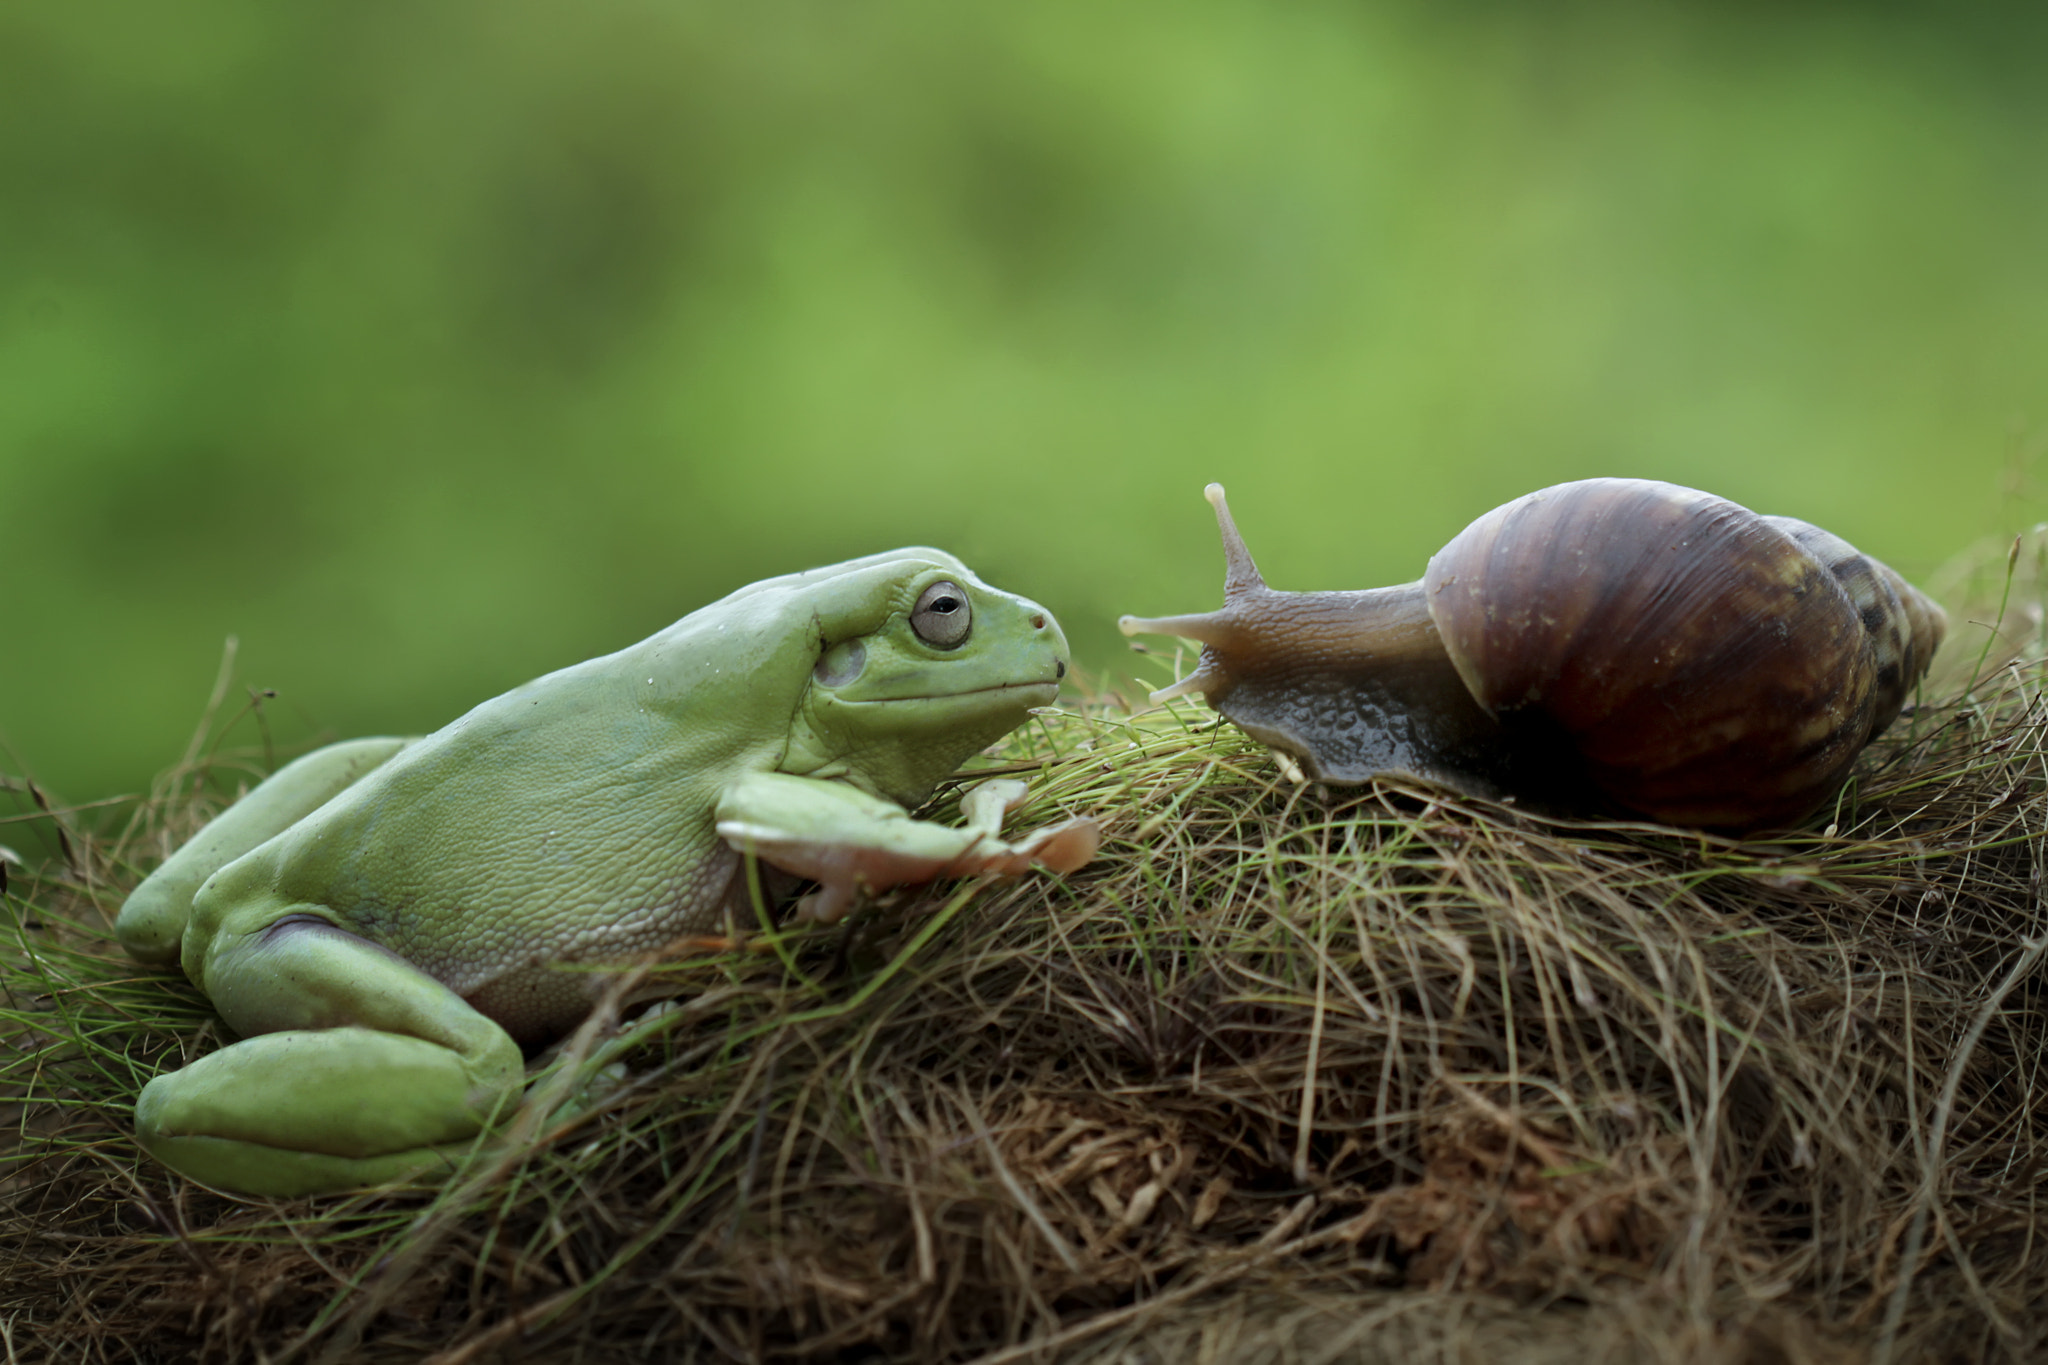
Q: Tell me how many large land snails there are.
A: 1